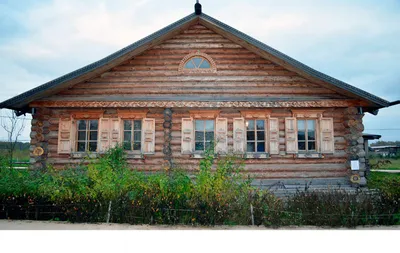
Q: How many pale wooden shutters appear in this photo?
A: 10